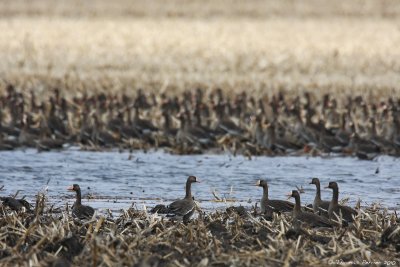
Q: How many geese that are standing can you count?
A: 6